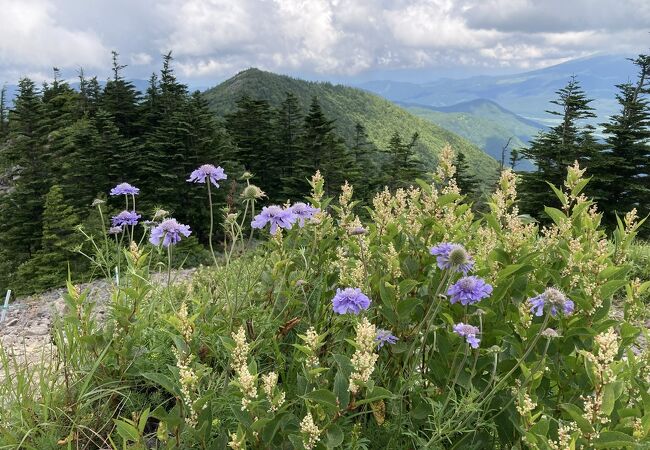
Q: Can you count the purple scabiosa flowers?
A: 12